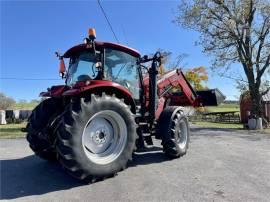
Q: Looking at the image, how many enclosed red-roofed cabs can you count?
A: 1